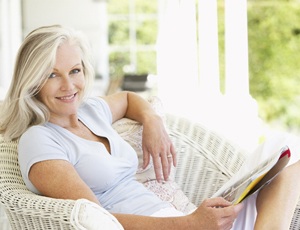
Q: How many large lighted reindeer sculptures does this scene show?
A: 0